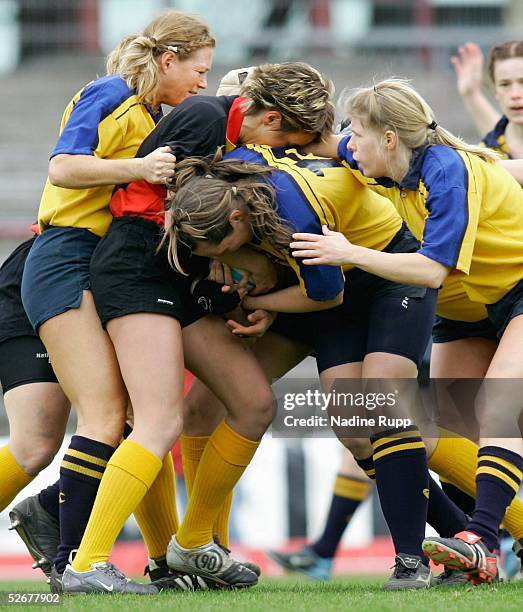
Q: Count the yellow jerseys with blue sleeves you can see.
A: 3